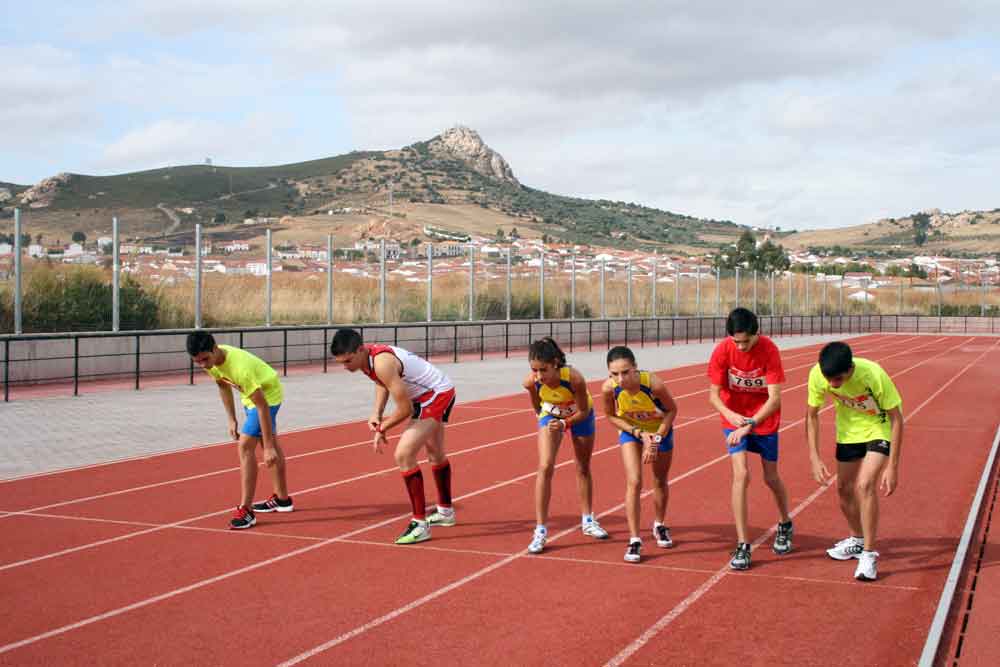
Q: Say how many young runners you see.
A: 6